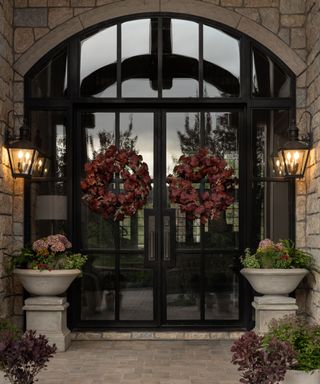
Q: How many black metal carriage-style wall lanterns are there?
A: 2